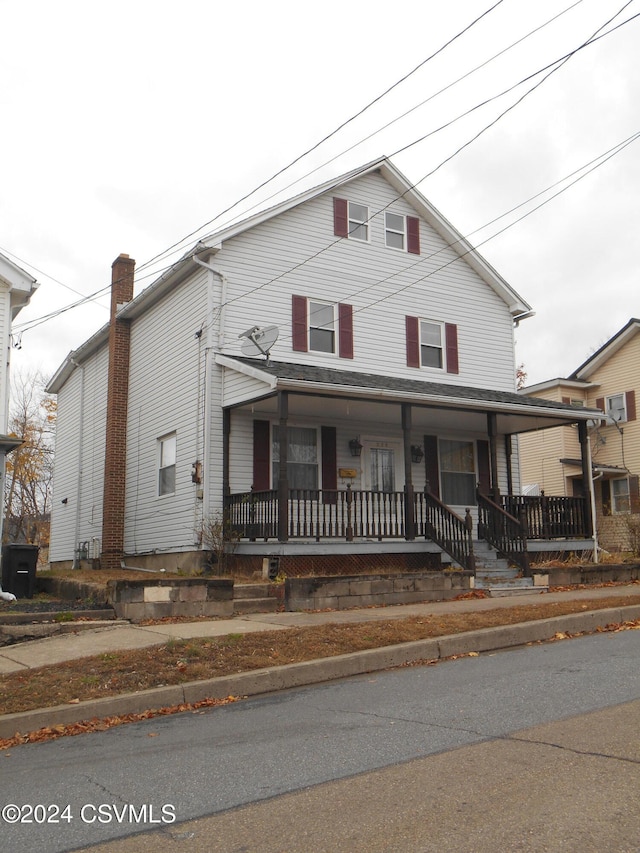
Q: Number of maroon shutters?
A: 10